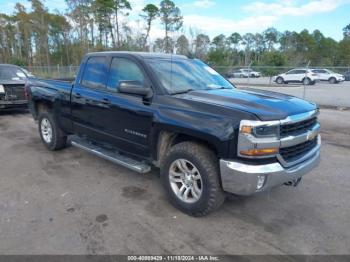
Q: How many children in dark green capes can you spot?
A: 0